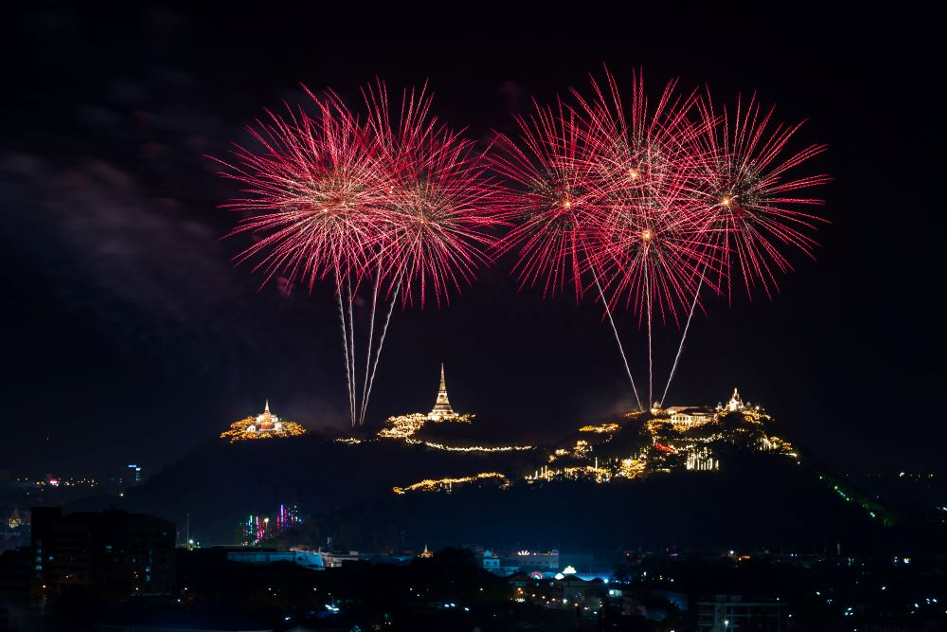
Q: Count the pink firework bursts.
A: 6